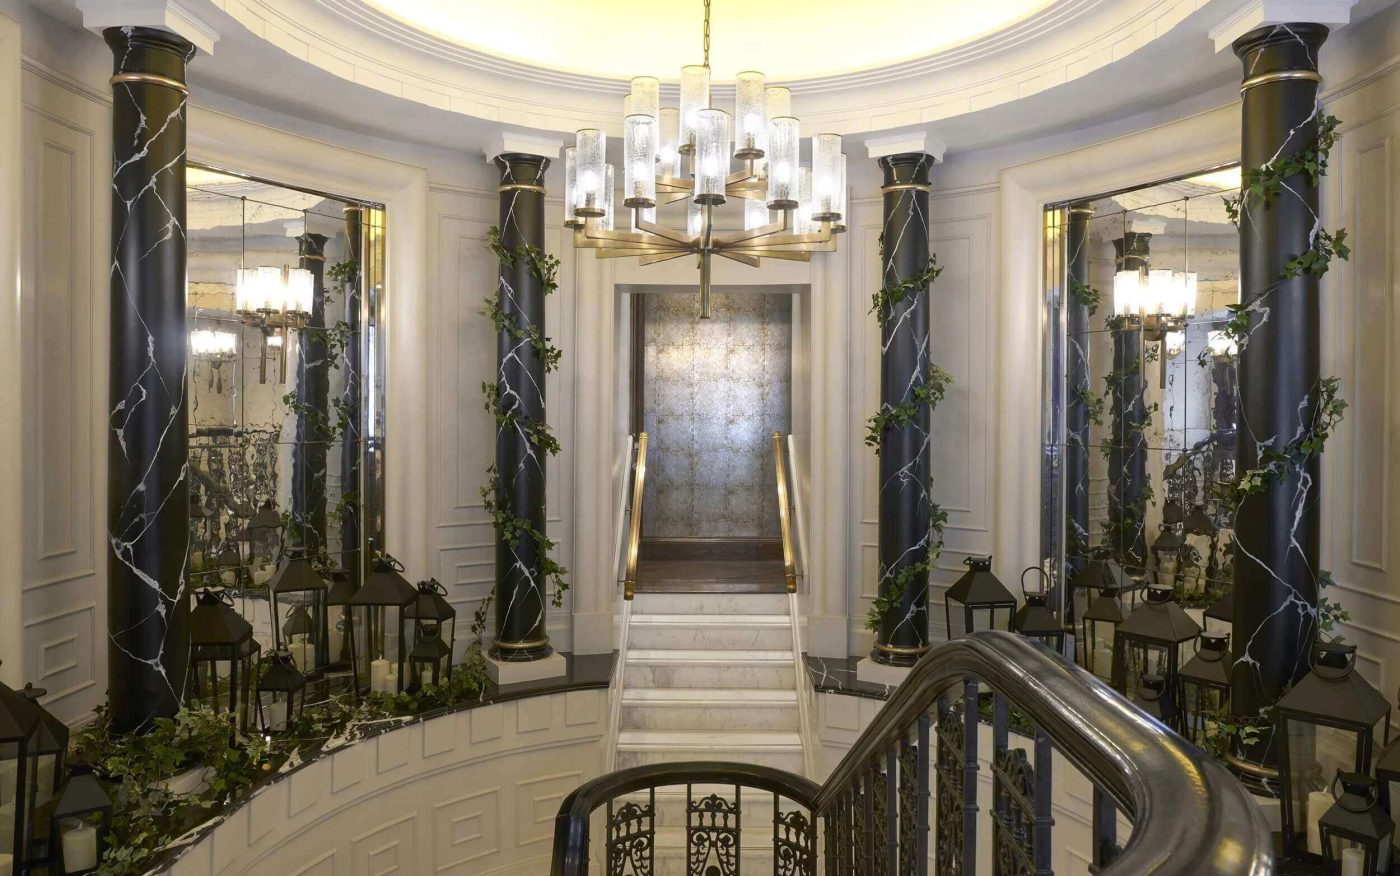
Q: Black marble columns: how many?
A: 4